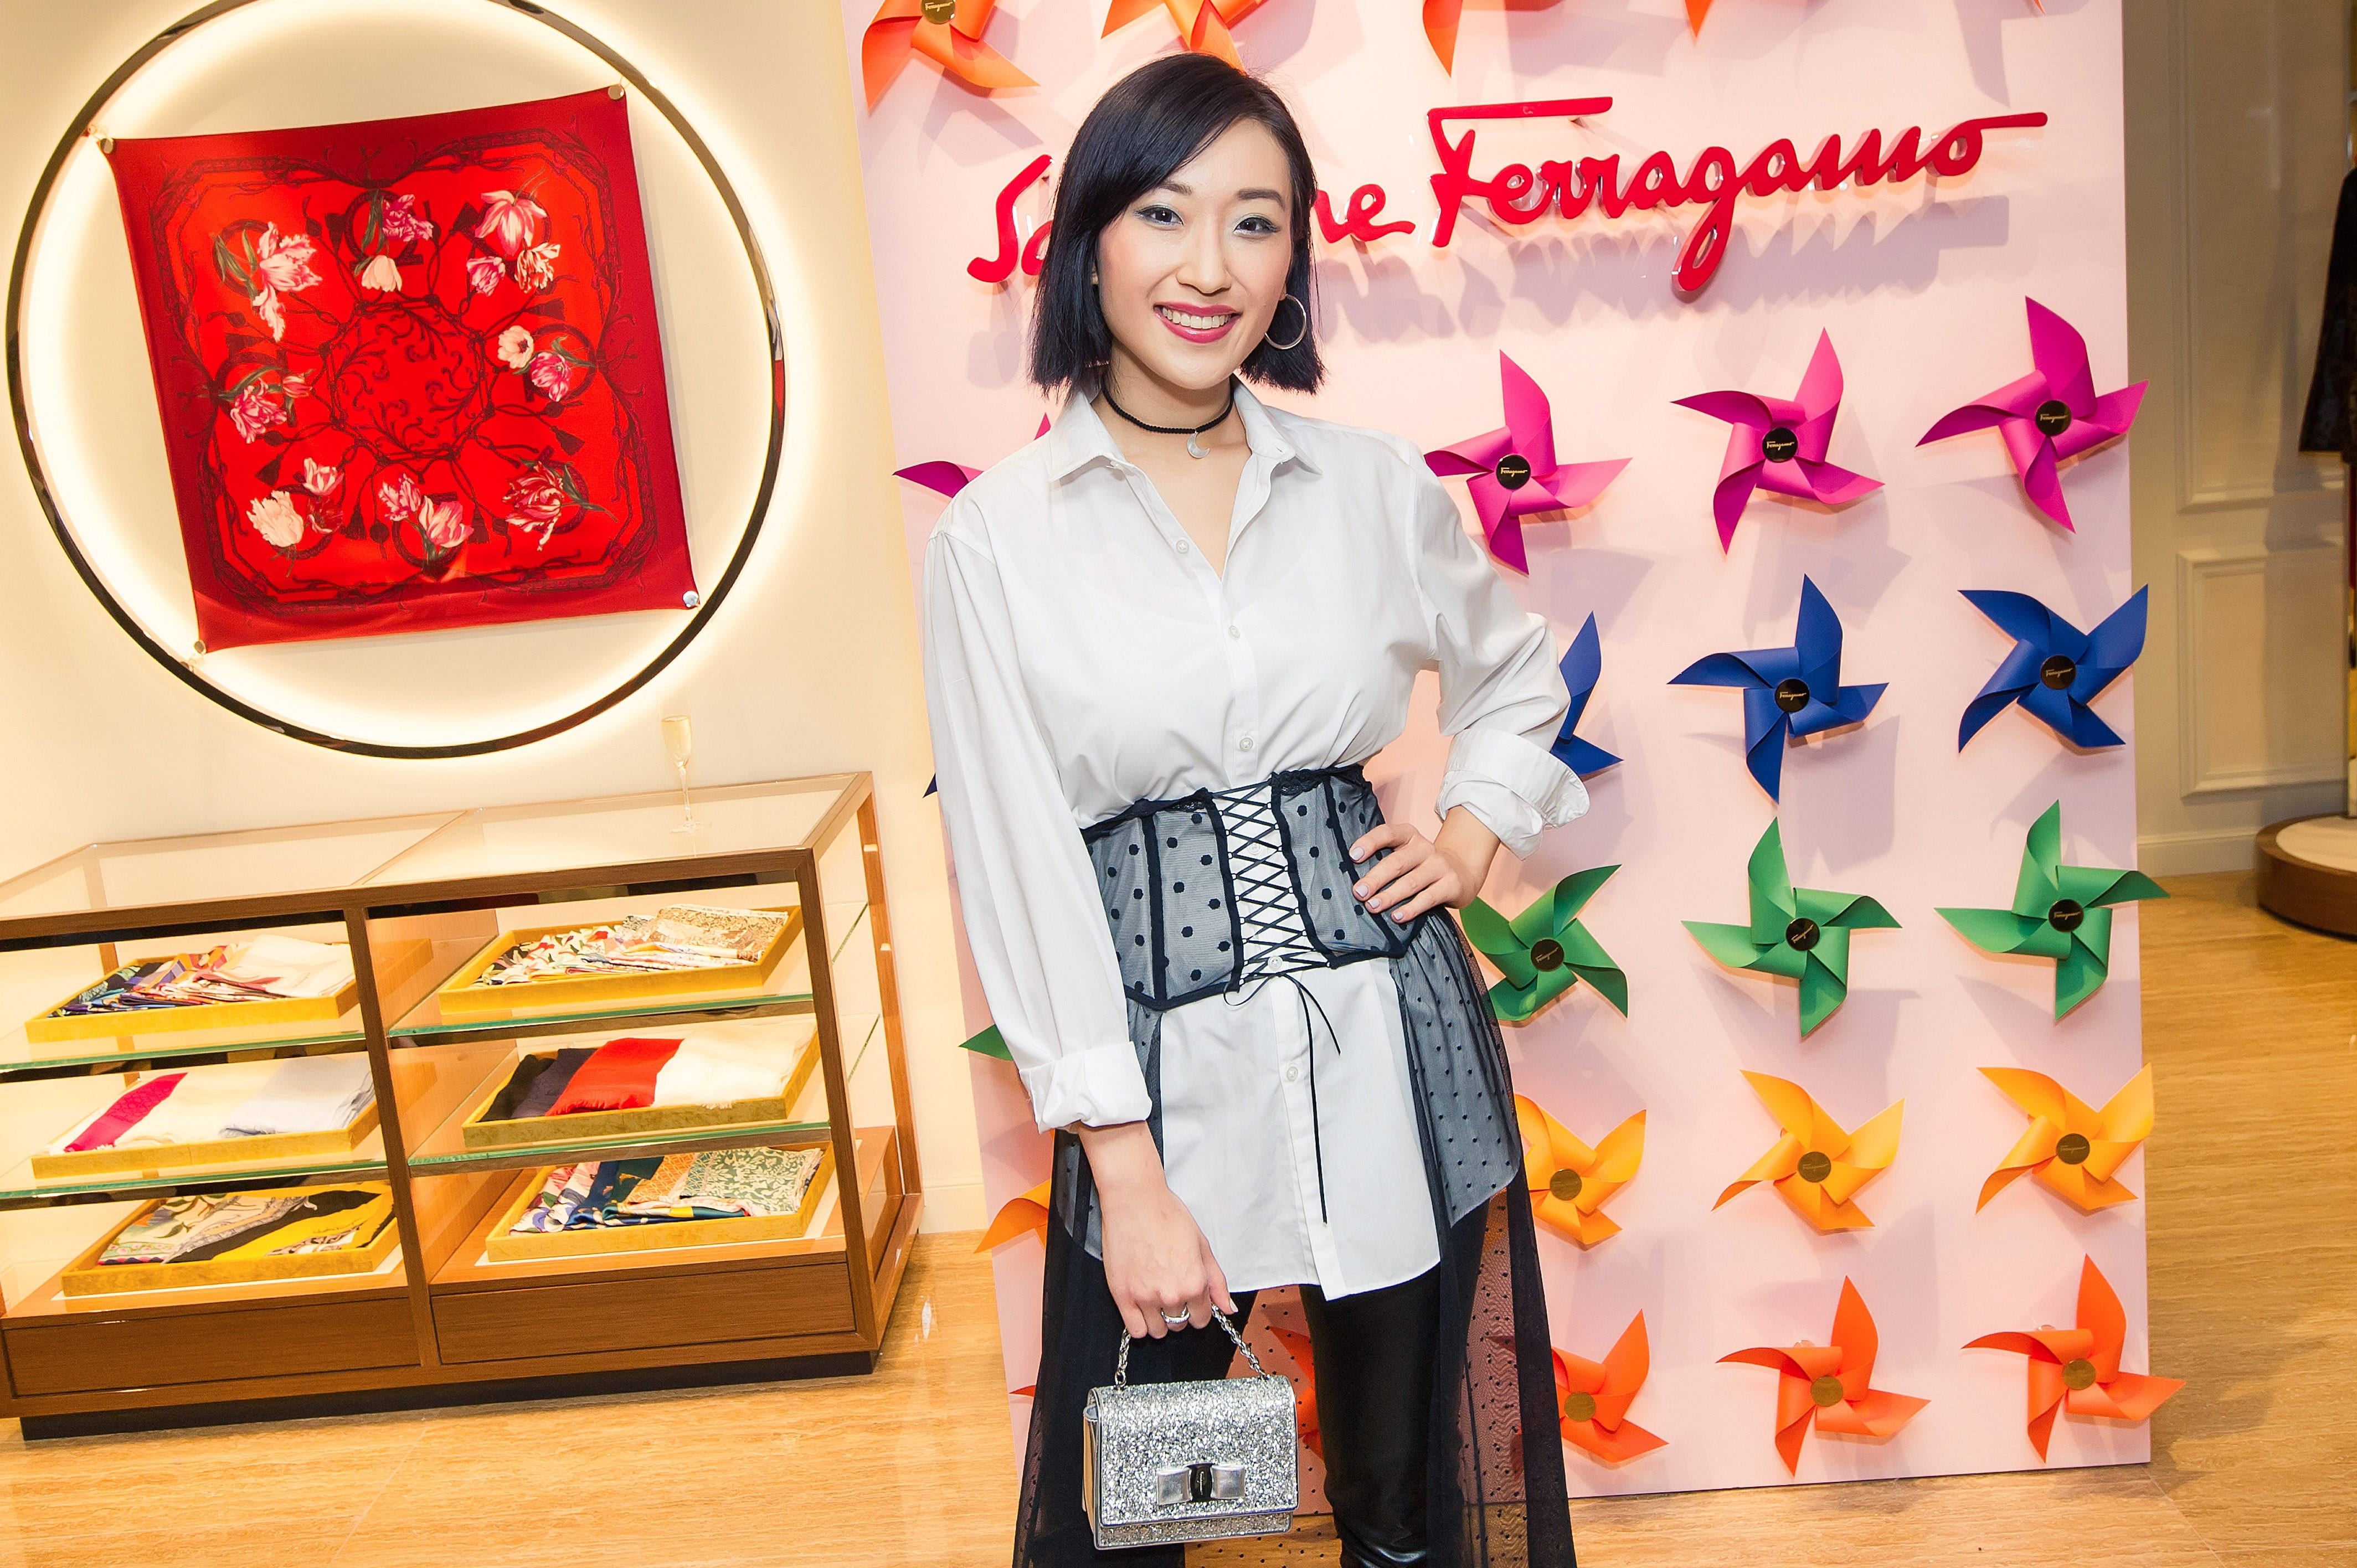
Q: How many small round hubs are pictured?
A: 15